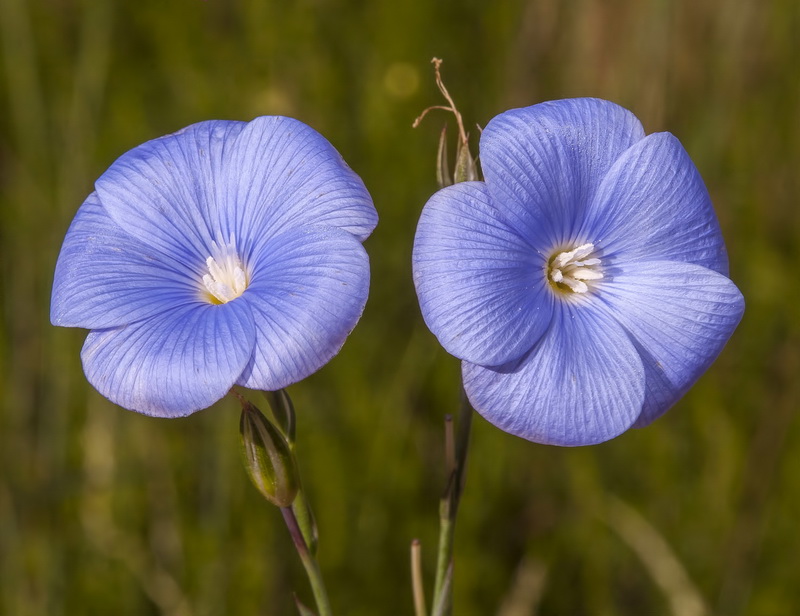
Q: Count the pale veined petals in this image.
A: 10